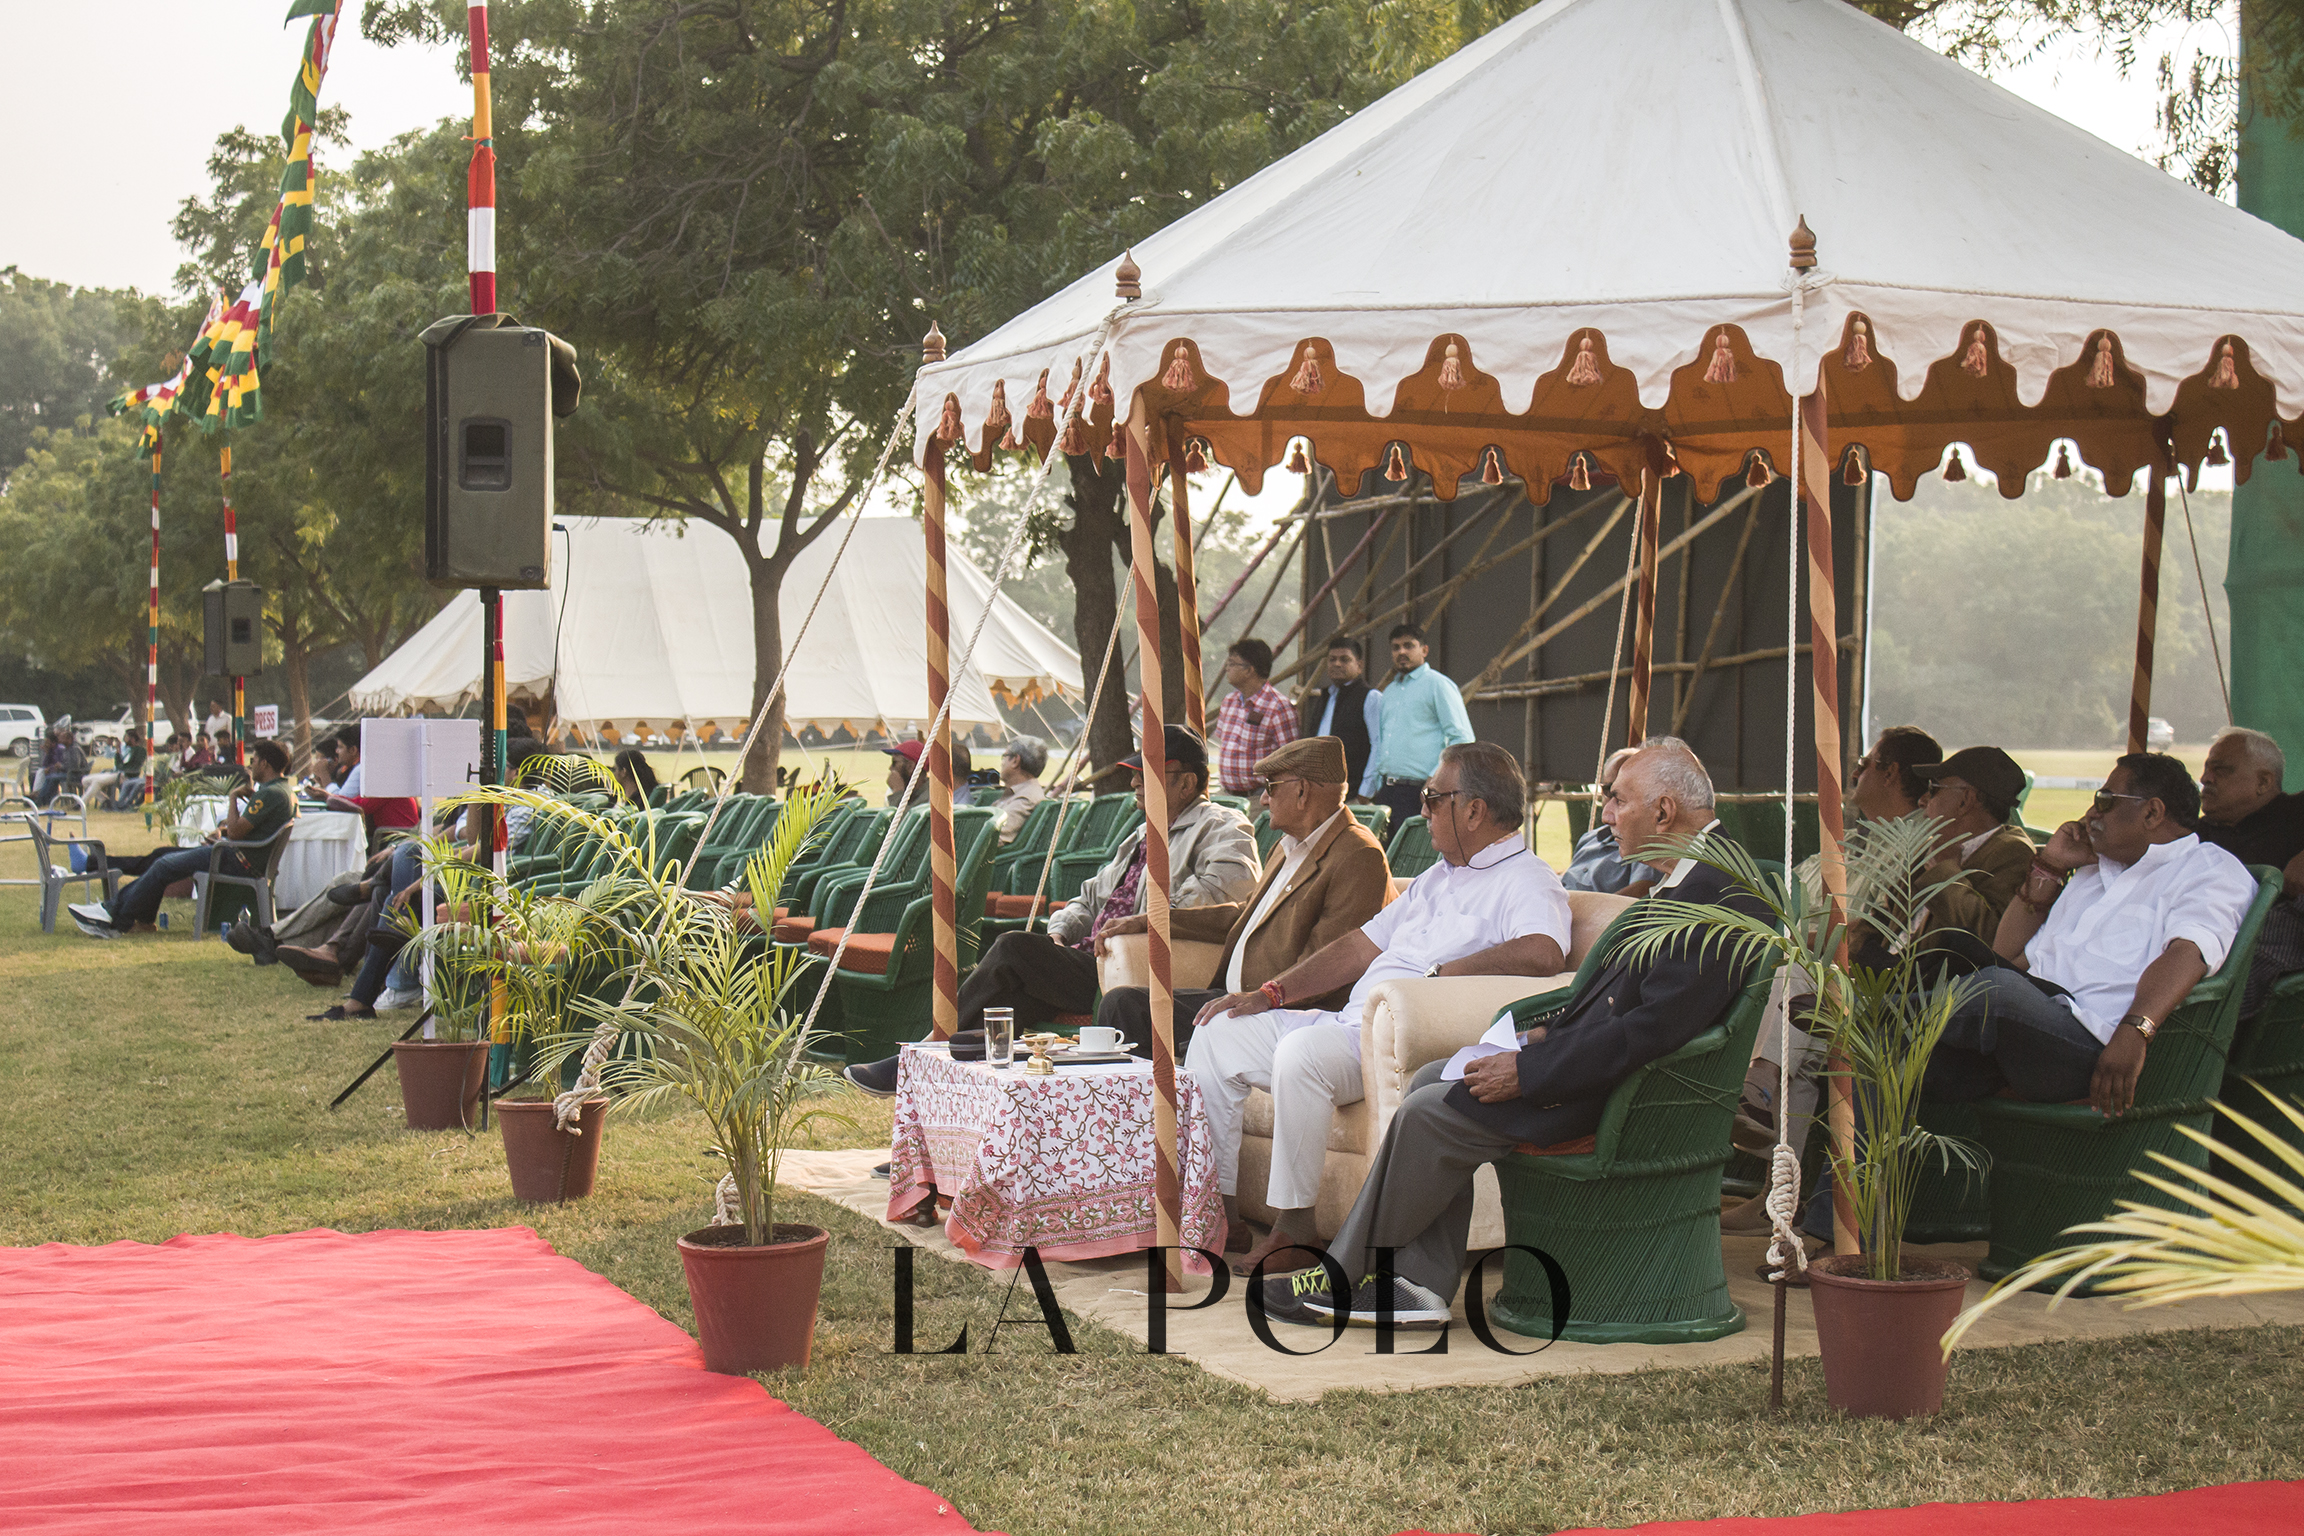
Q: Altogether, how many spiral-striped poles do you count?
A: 6